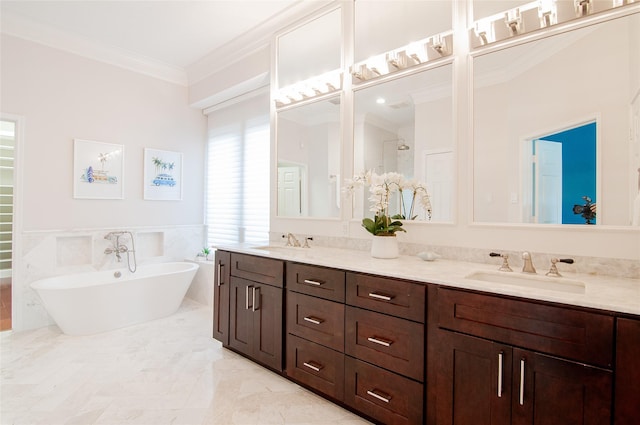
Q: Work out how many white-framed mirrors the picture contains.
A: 3